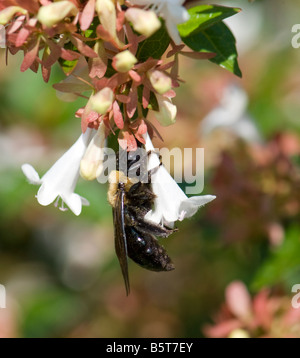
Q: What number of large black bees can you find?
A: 1